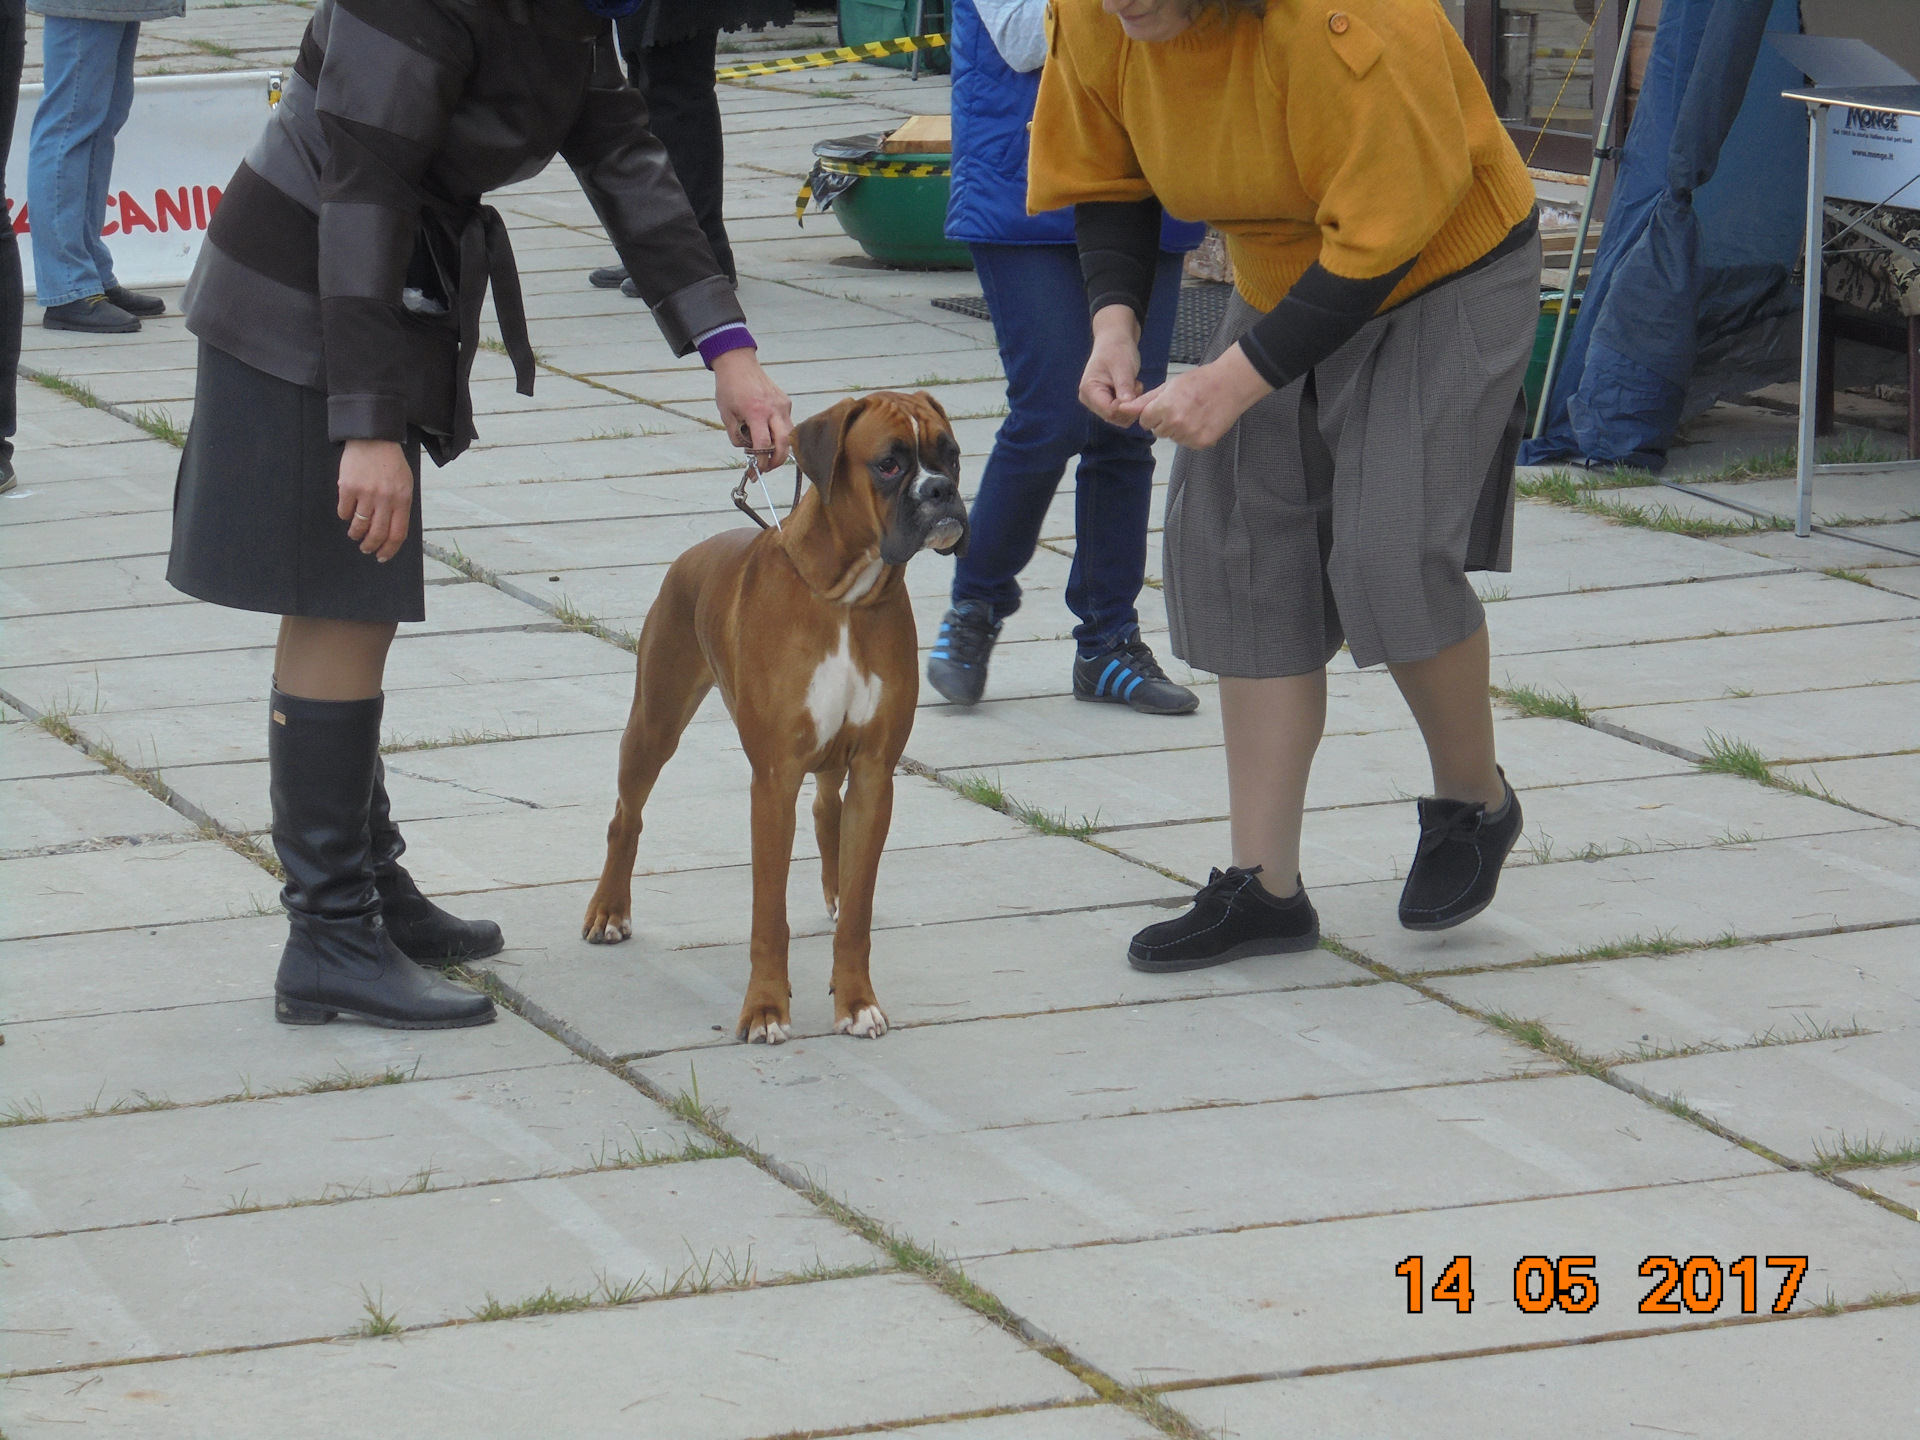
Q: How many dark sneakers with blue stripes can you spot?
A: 2